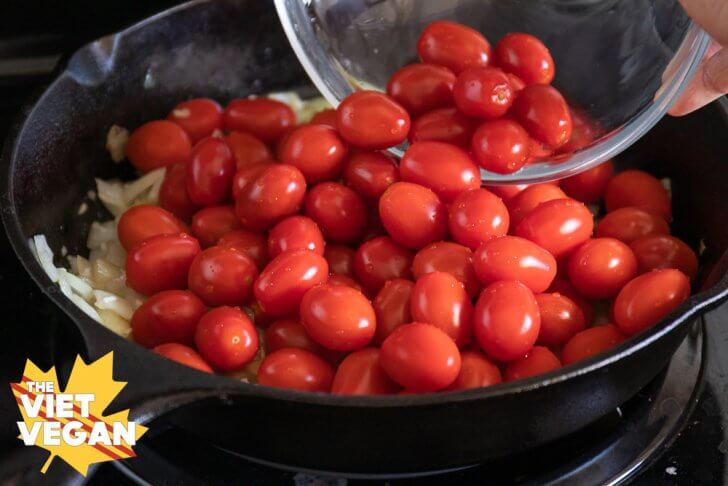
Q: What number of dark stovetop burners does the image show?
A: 1